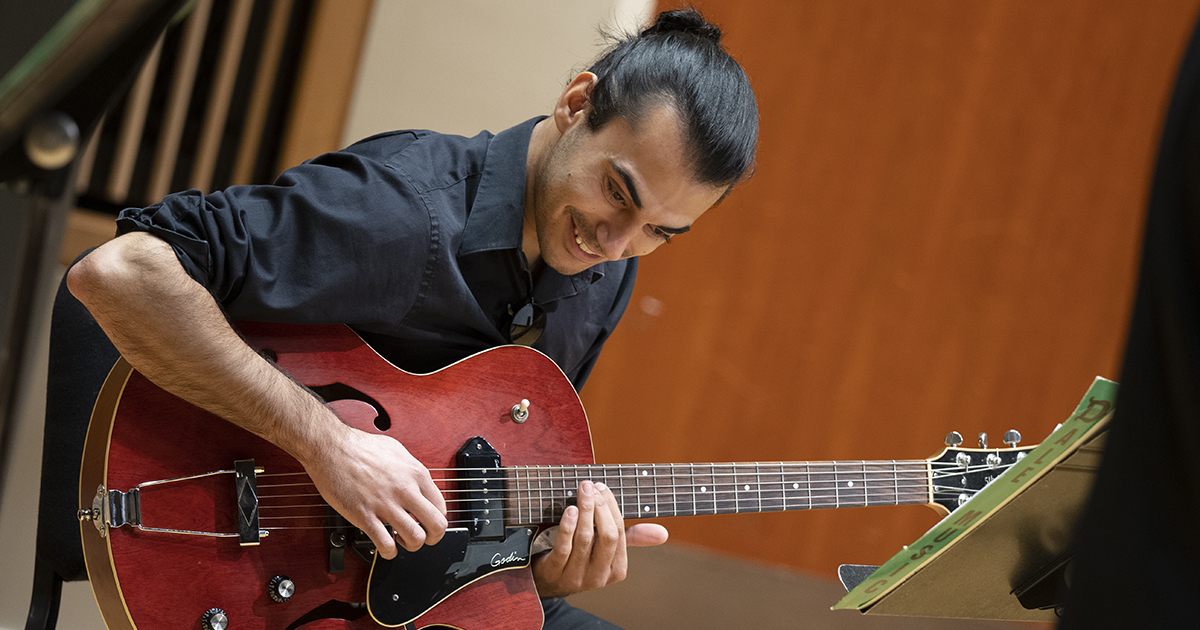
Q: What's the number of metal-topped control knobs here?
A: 2